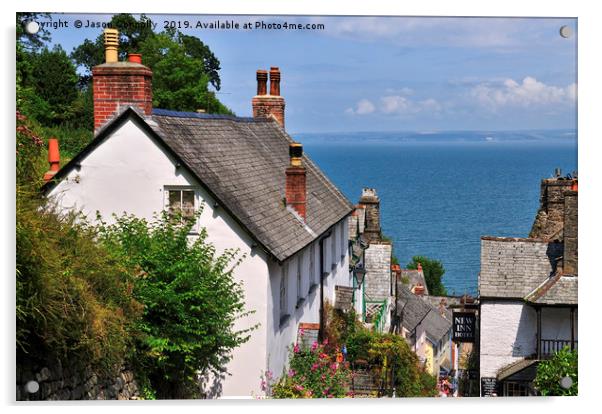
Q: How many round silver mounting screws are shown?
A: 4